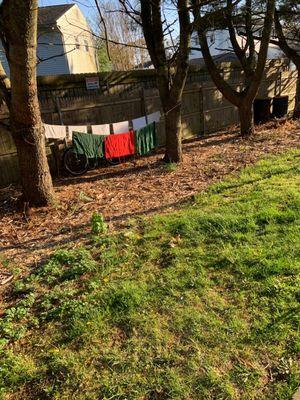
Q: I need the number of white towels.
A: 6